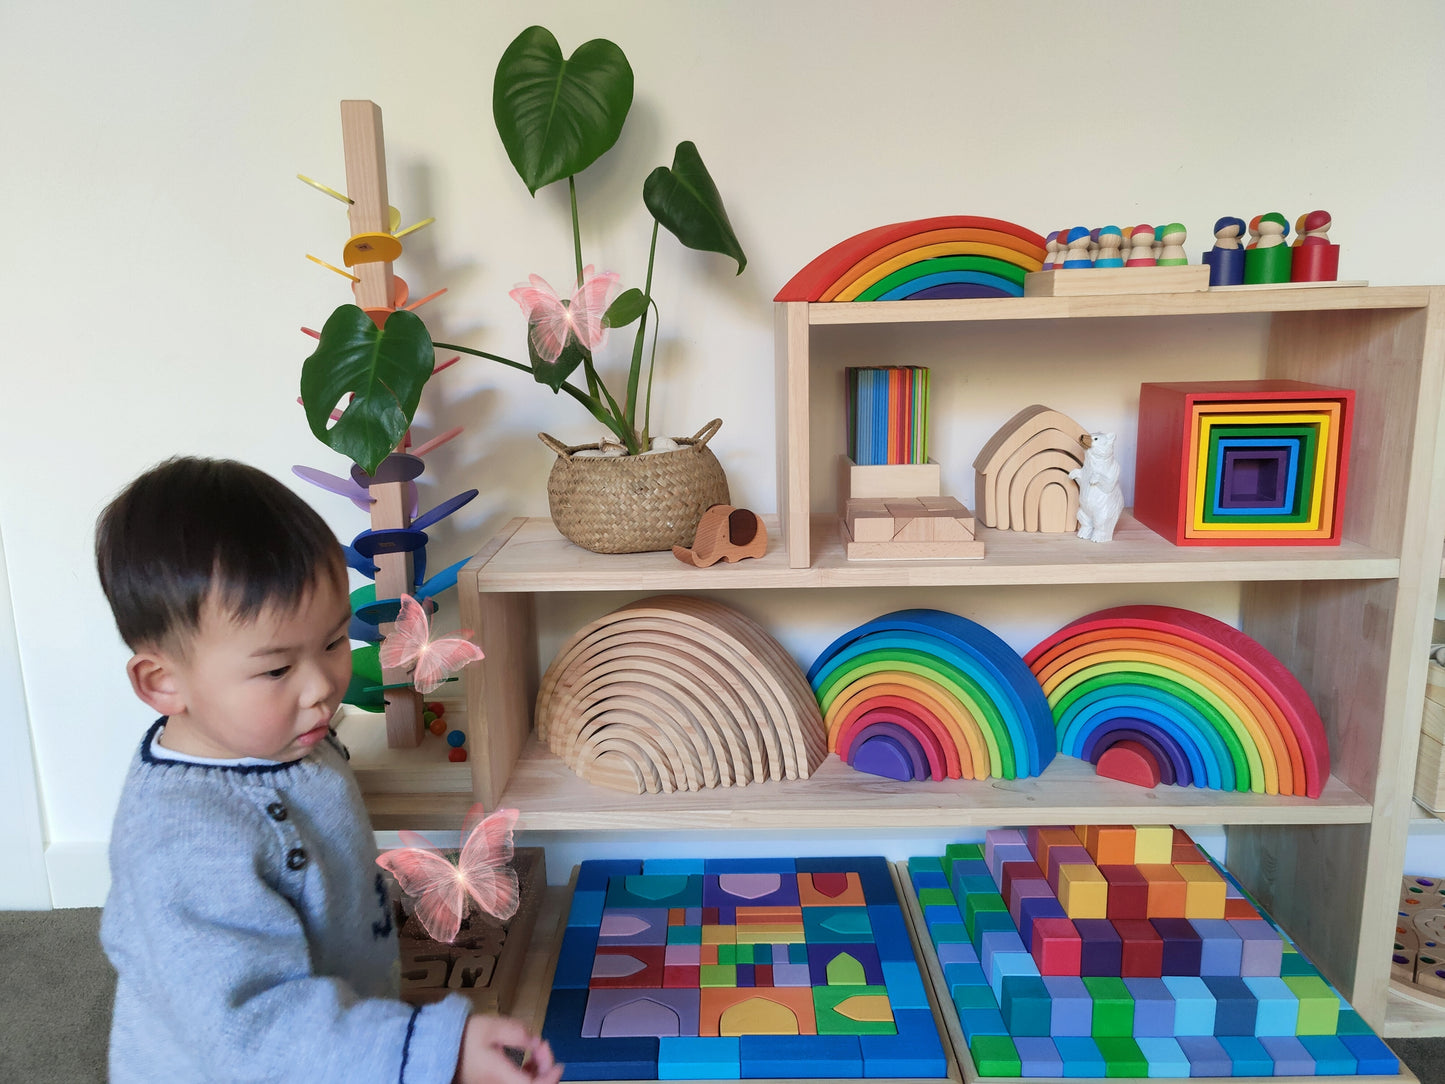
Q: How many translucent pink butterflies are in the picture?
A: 3